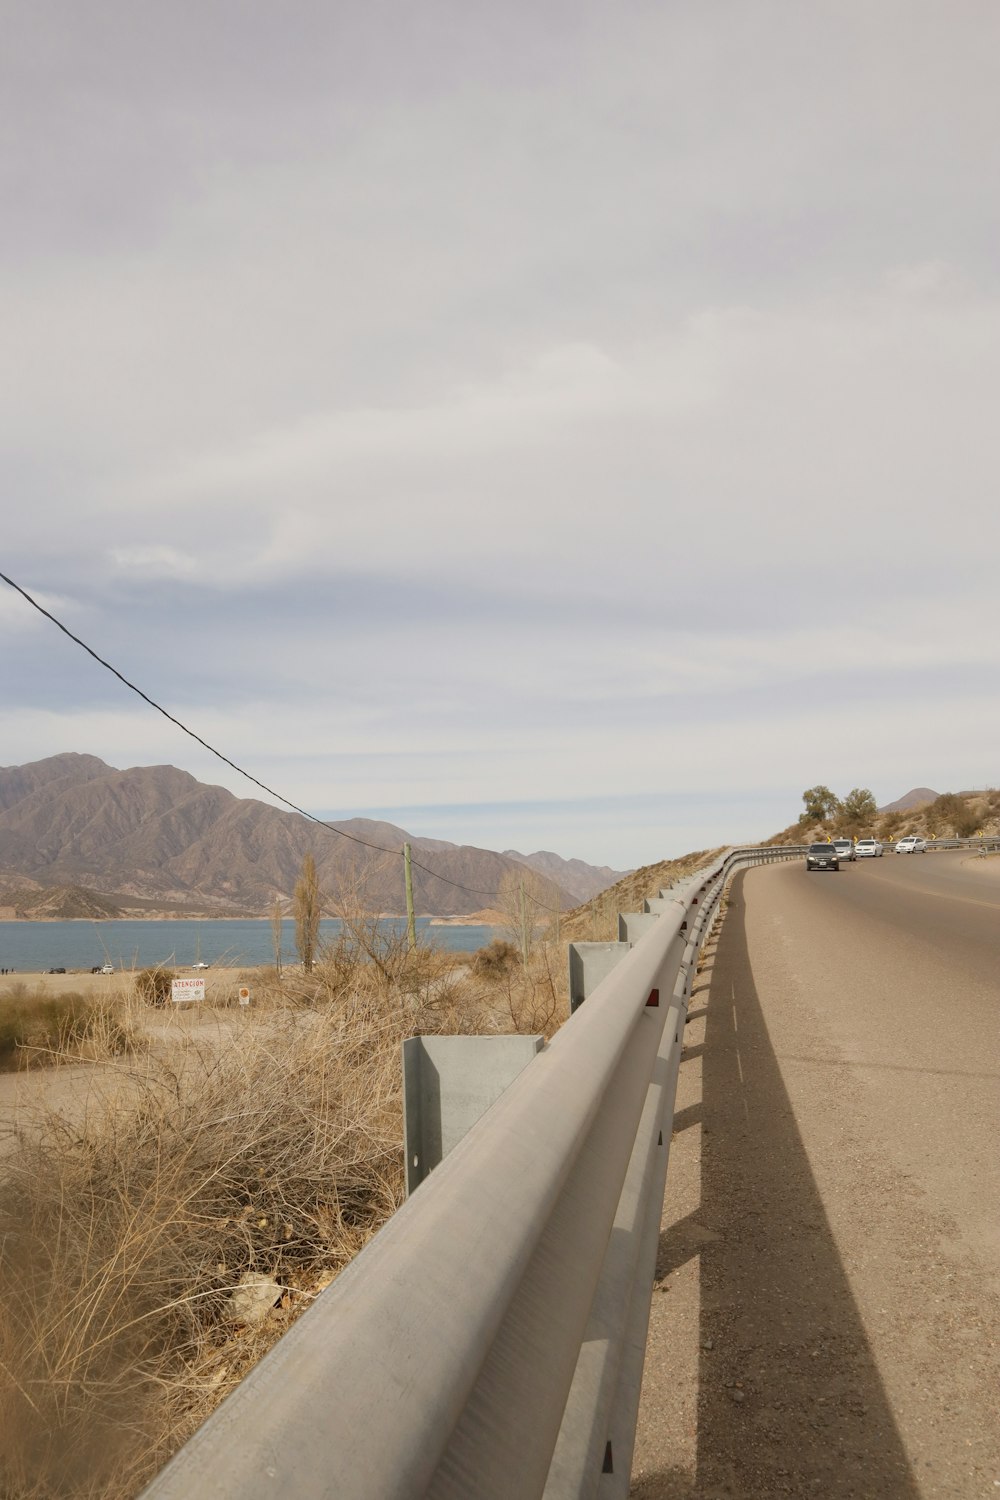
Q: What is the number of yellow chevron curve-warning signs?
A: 5